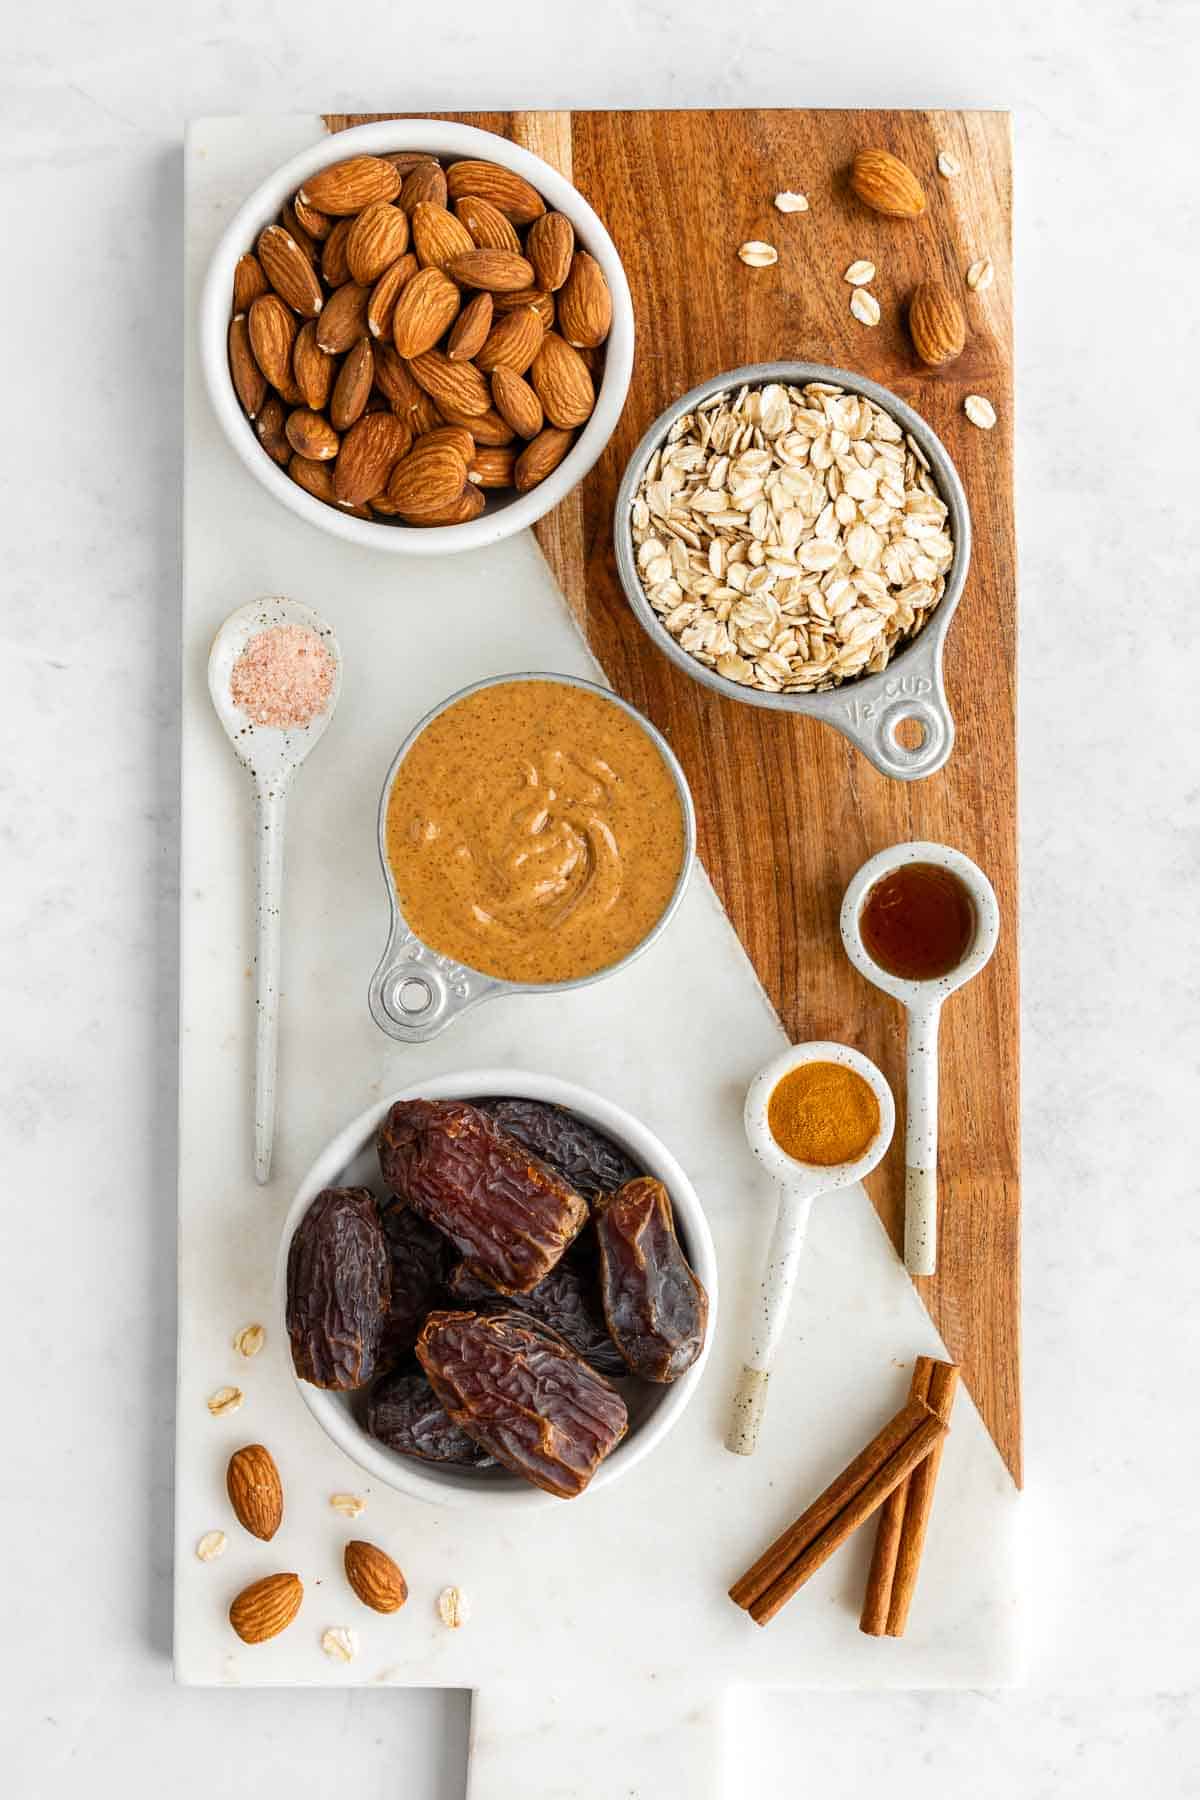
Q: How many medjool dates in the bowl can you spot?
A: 8